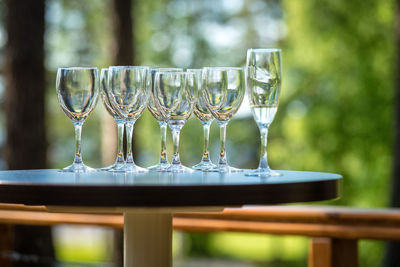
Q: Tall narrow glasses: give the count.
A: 1